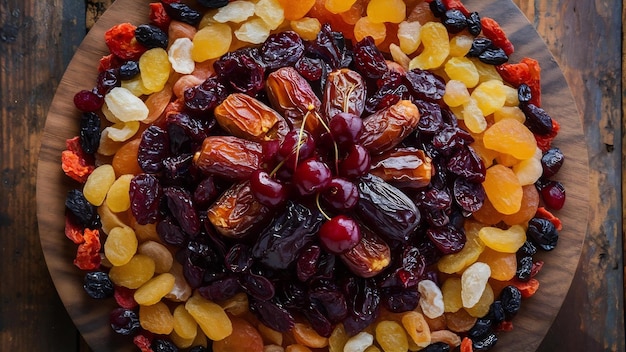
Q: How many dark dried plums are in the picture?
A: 2